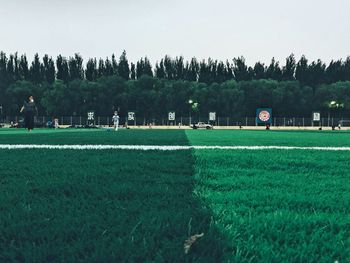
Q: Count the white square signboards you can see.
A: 5